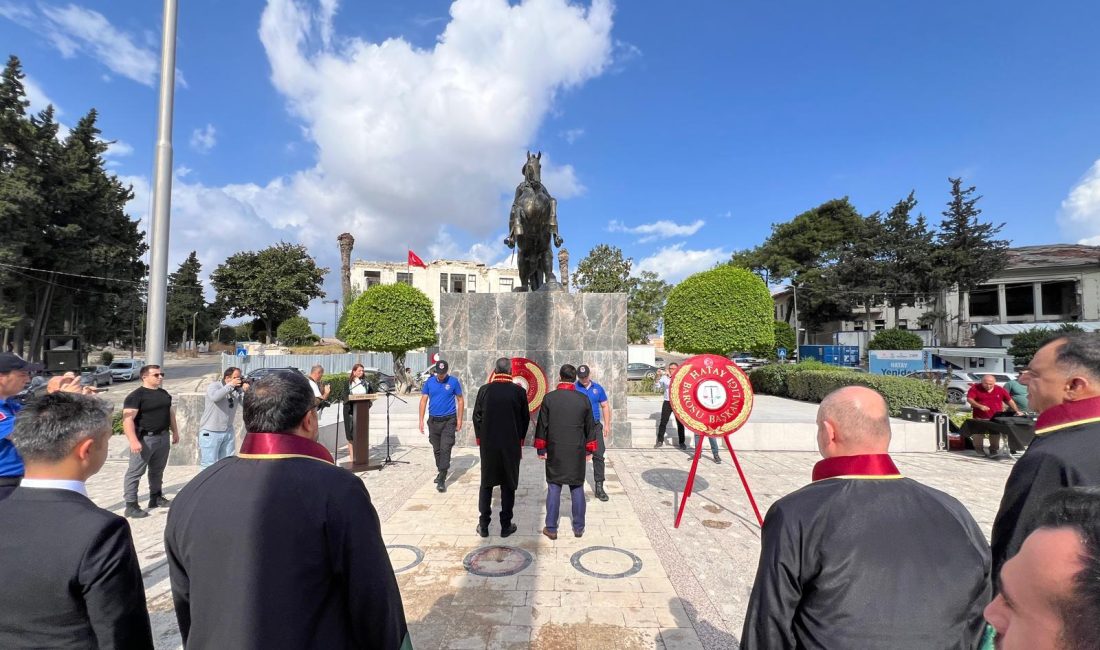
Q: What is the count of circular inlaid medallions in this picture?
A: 3